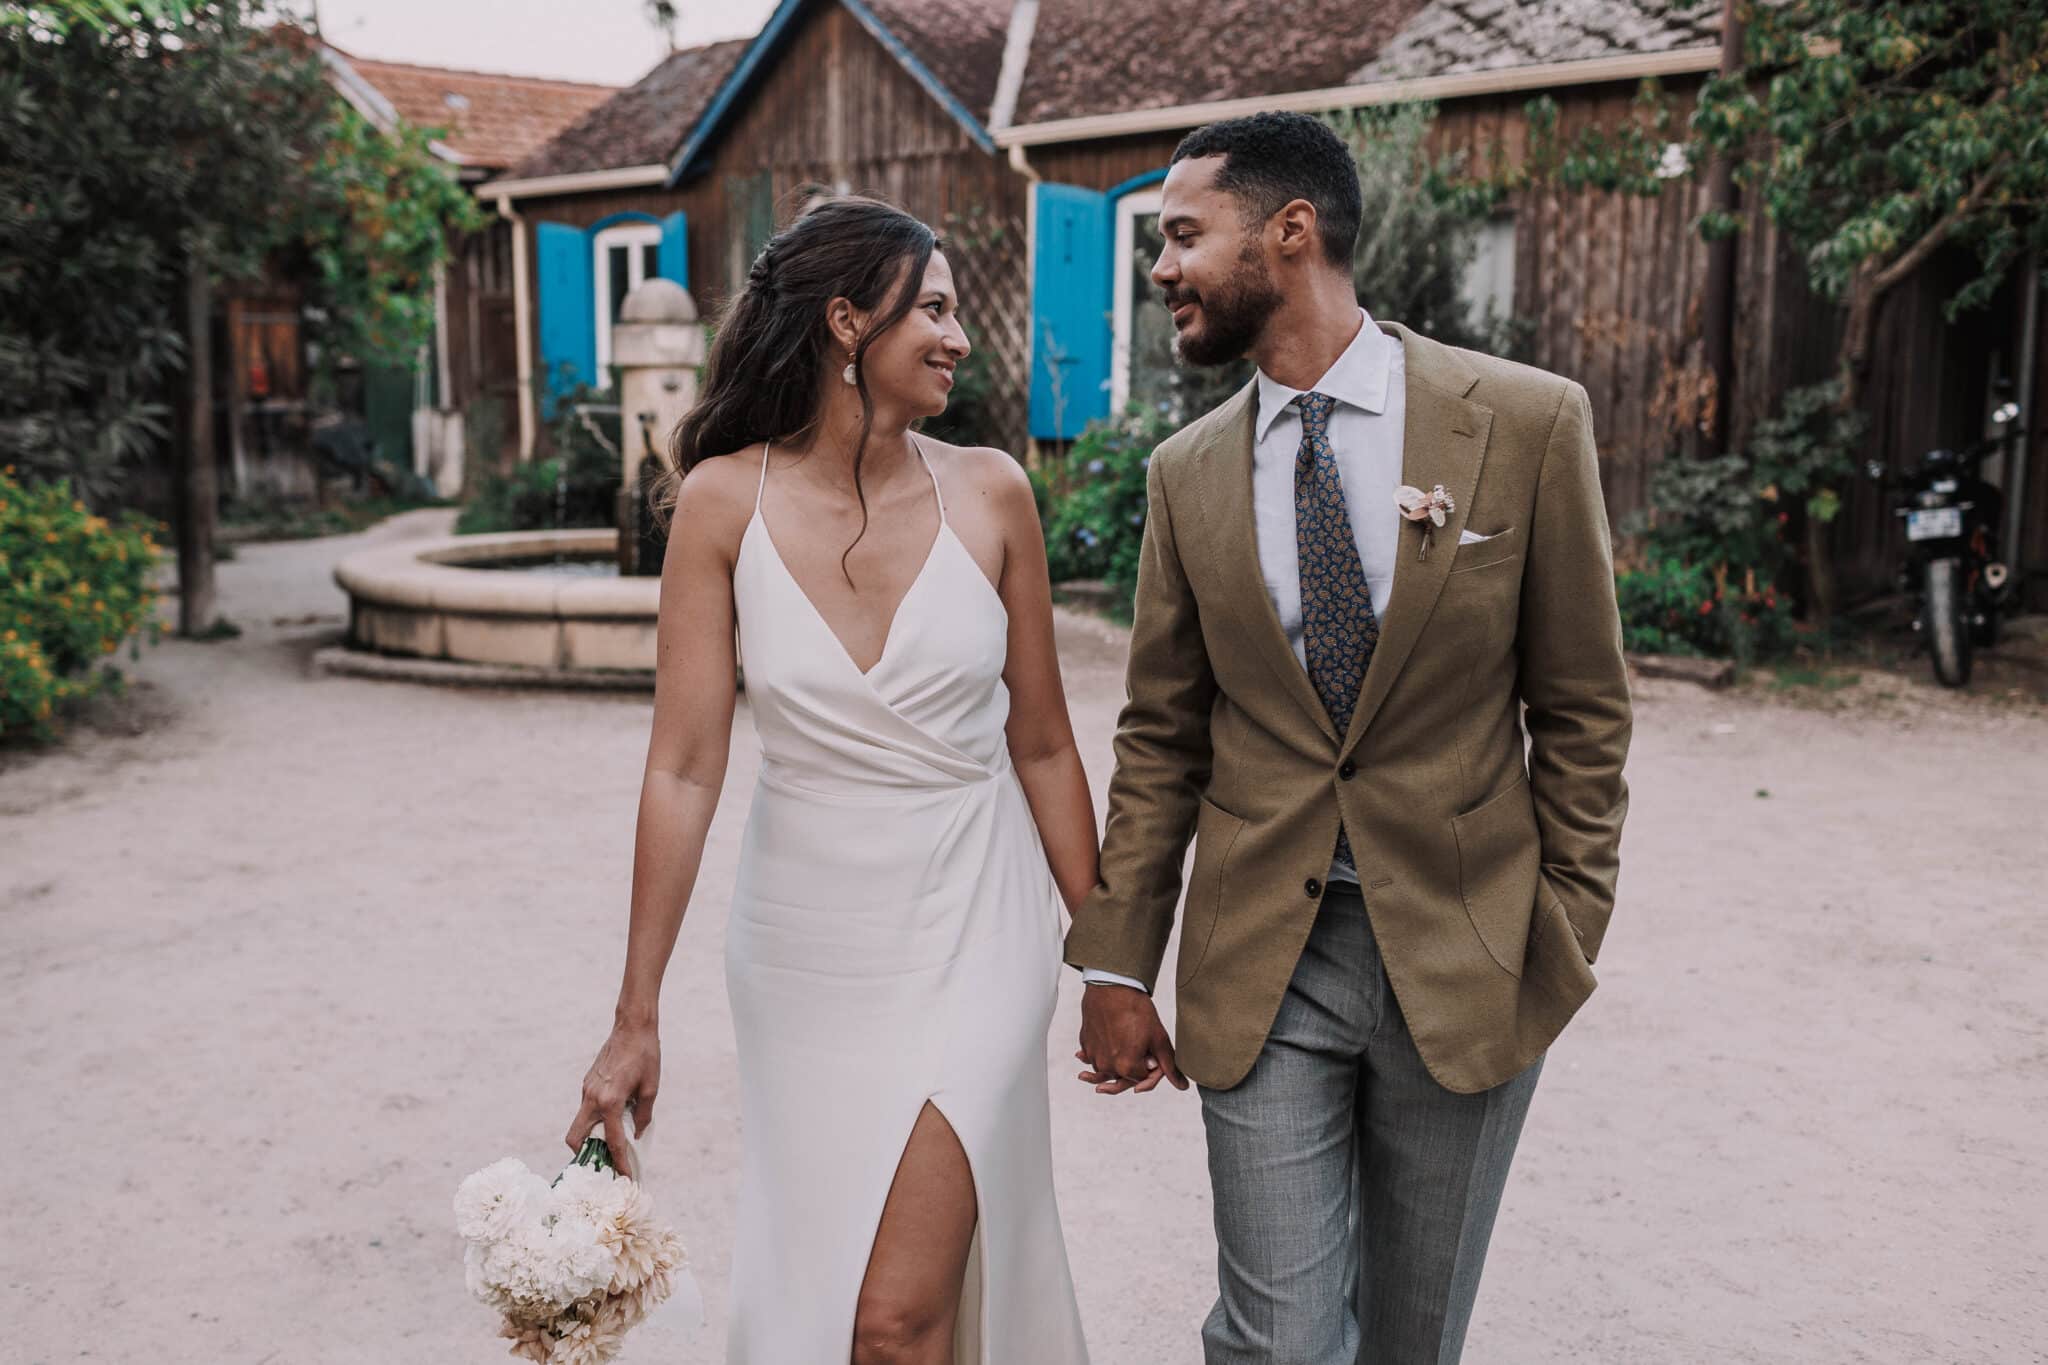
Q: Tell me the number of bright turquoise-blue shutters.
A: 3